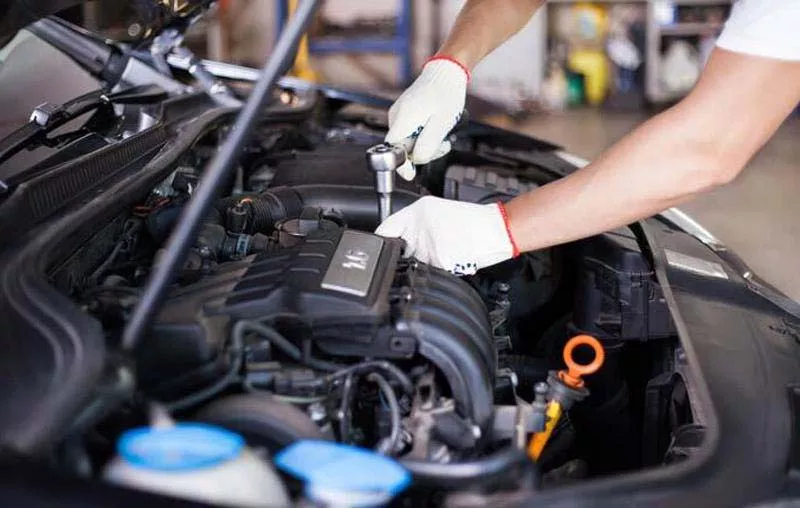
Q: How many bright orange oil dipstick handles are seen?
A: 1